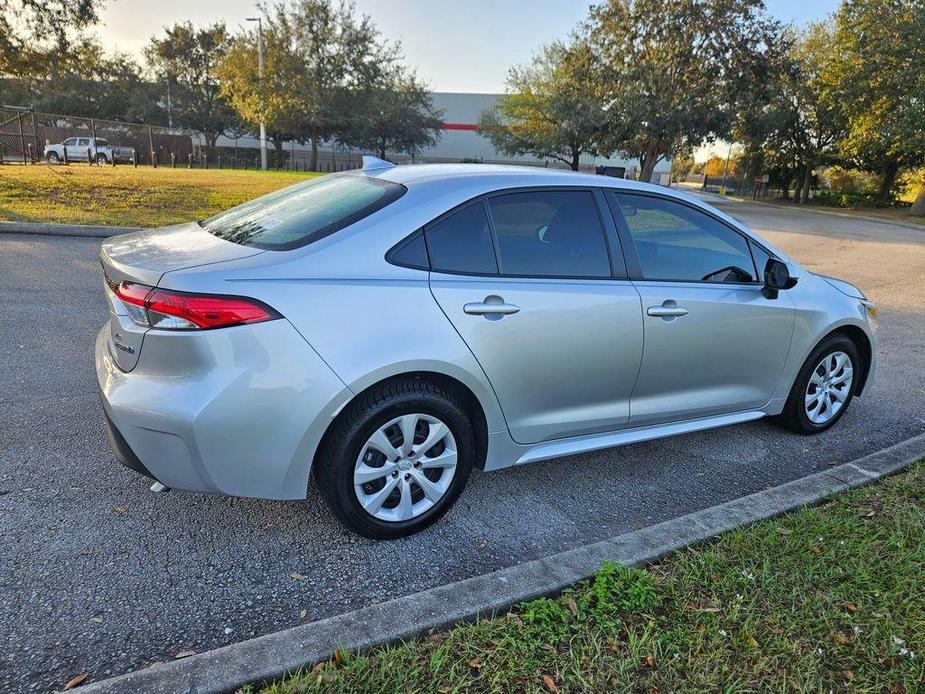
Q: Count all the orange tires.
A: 0